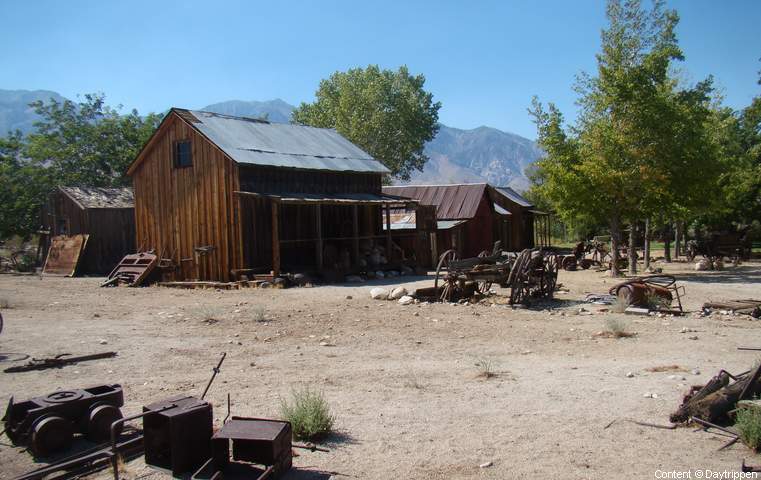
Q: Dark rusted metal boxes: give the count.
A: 2